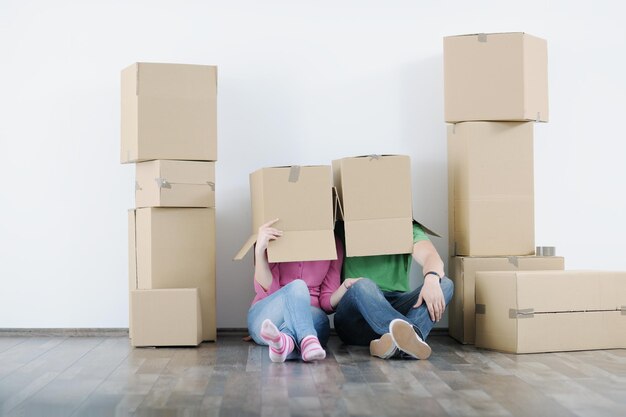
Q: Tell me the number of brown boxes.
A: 10